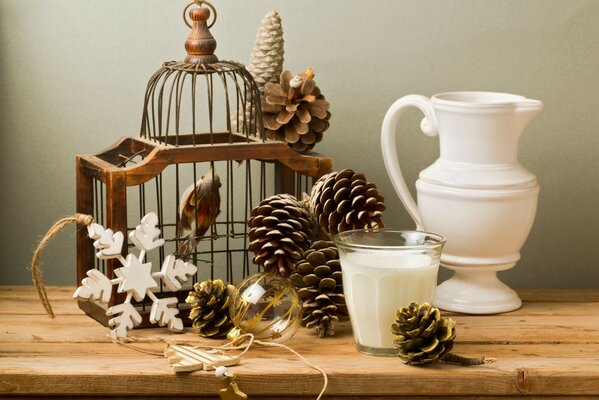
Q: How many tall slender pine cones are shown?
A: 1